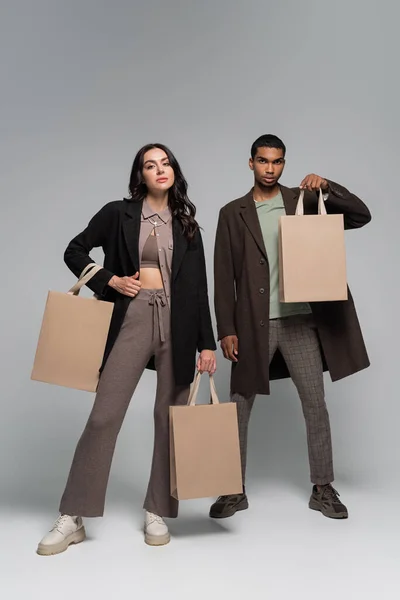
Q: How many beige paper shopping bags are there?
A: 3